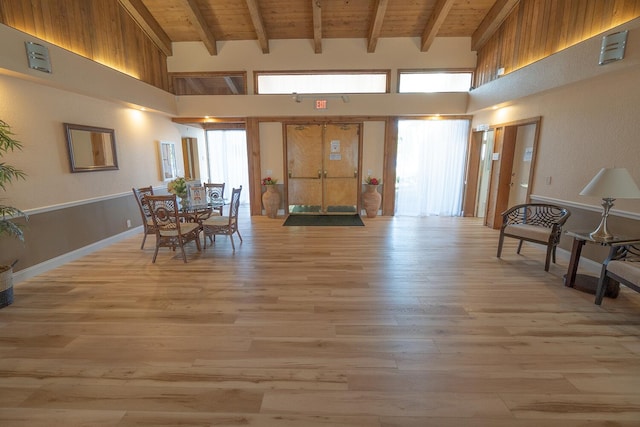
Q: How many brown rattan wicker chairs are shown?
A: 4